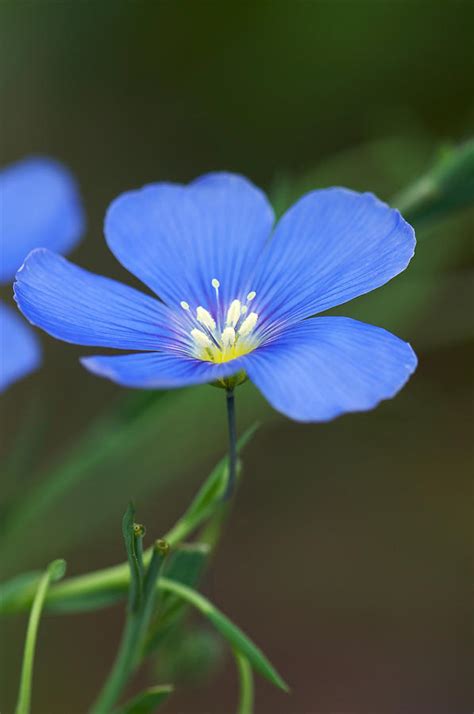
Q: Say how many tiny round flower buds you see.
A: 2